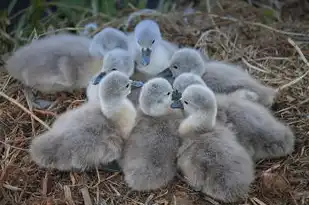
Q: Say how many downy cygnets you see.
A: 8